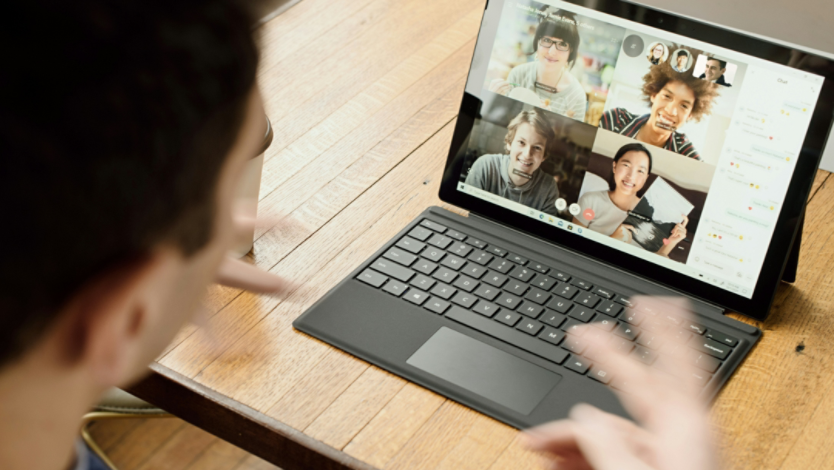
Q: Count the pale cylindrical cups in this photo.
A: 1